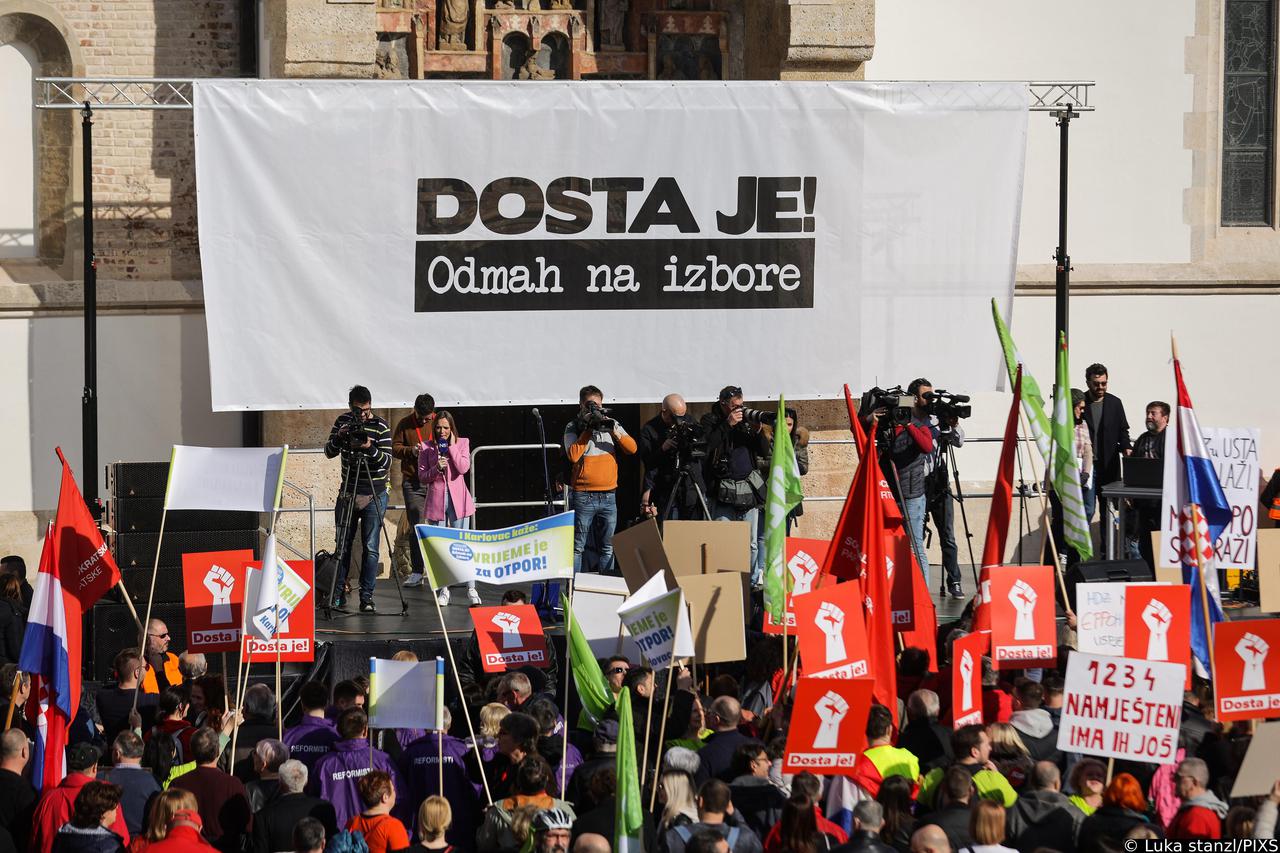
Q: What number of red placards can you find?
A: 11